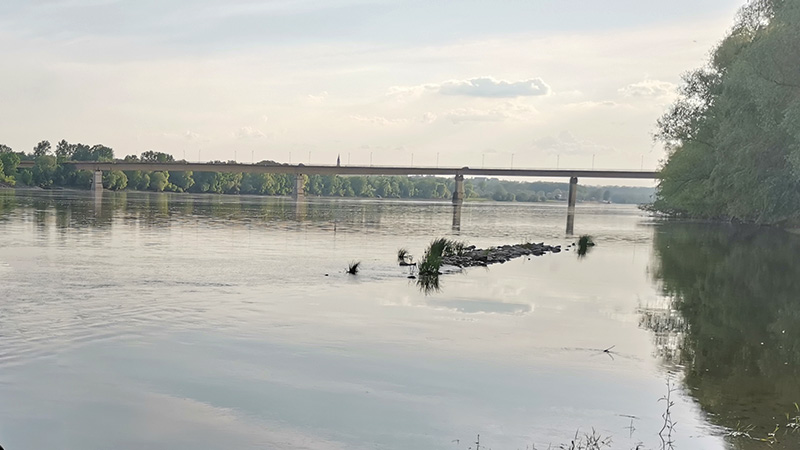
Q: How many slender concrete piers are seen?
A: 4